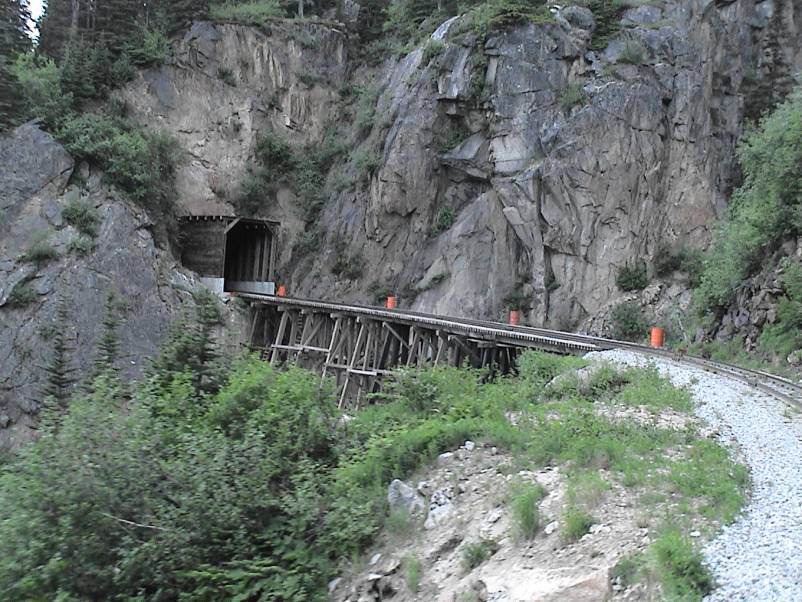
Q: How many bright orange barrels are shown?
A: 4